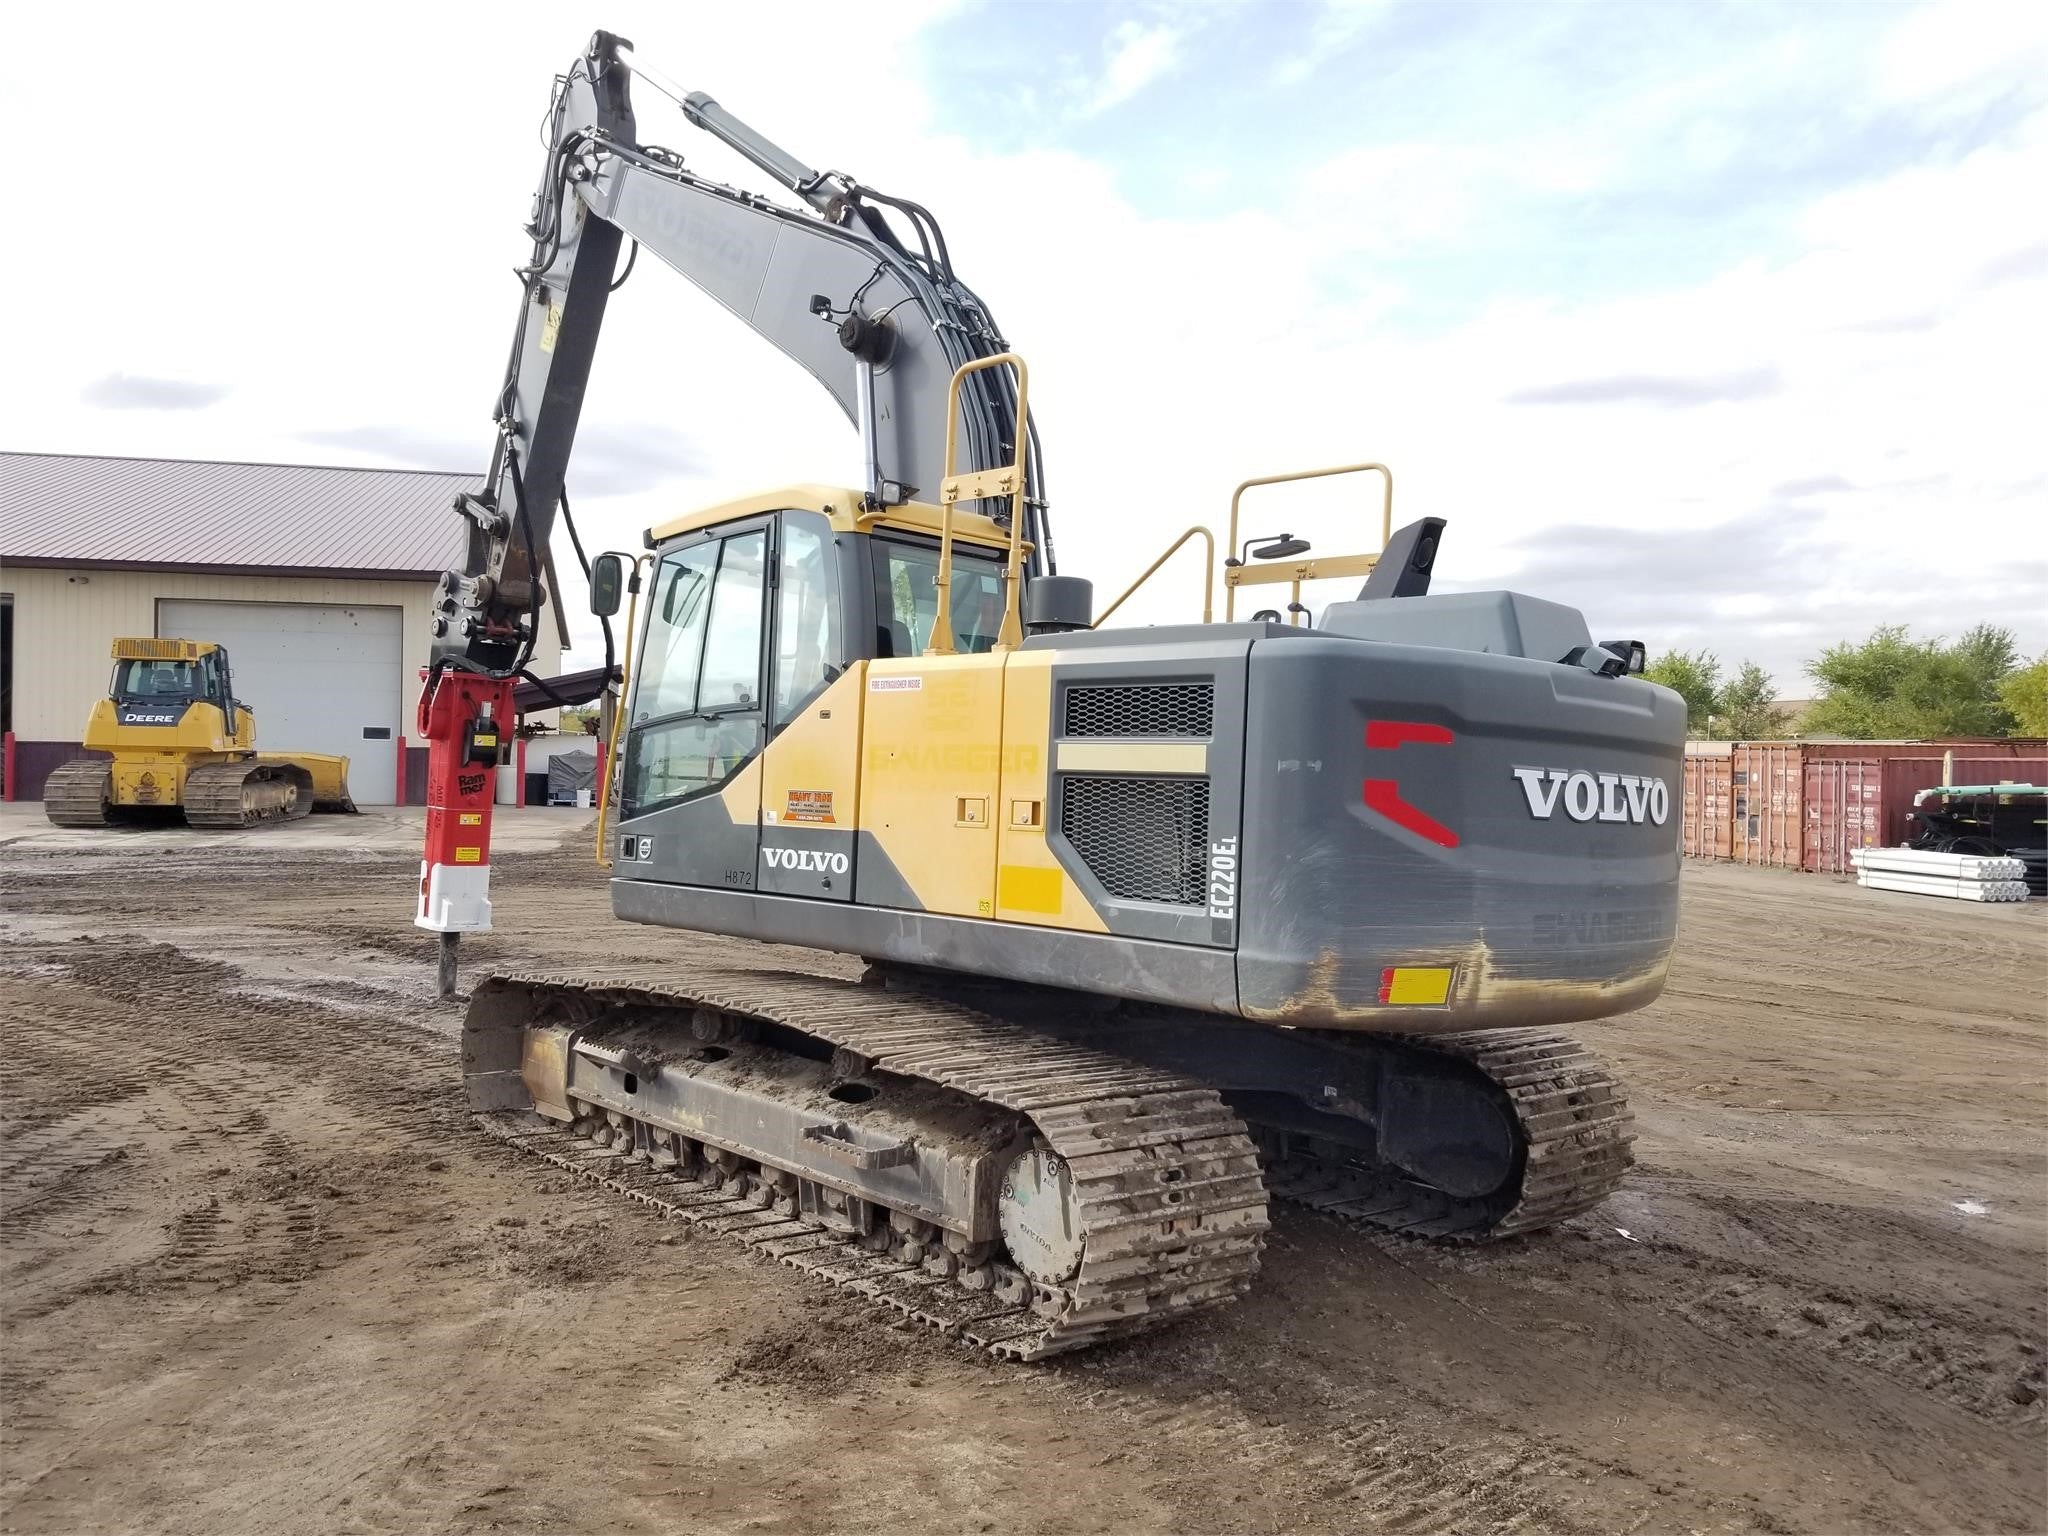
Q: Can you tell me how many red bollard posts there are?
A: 4